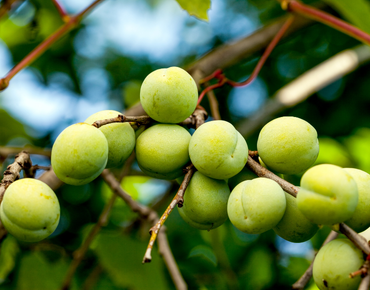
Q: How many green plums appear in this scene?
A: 13